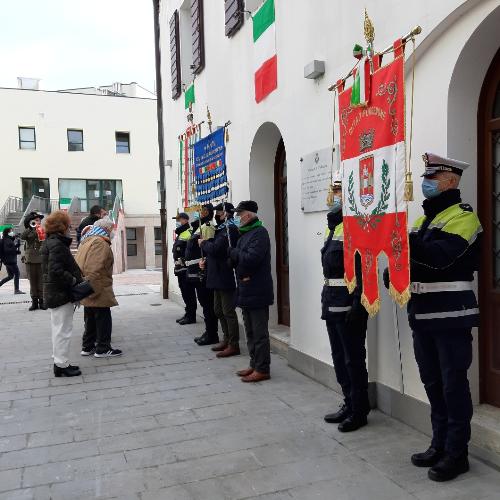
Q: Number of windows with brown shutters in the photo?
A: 2